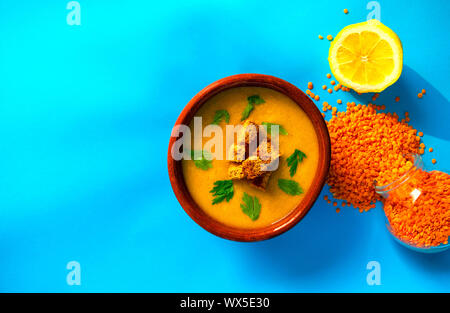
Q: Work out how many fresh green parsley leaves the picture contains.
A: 8